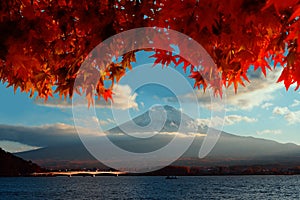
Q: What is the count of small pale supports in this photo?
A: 3